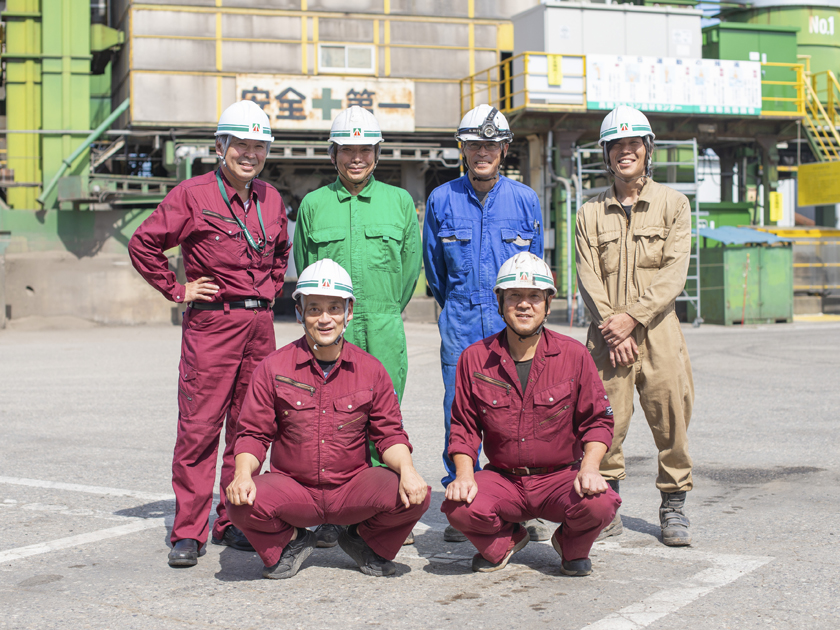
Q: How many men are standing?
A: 4